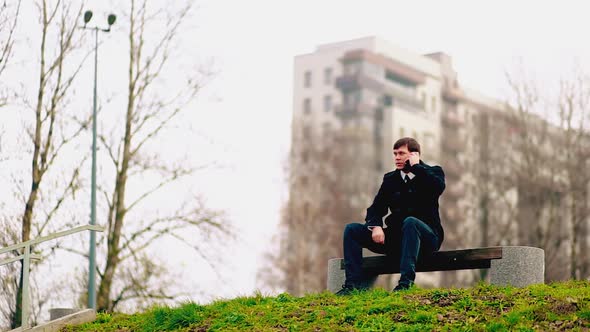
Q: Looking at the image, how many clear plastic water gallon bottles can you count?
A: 0